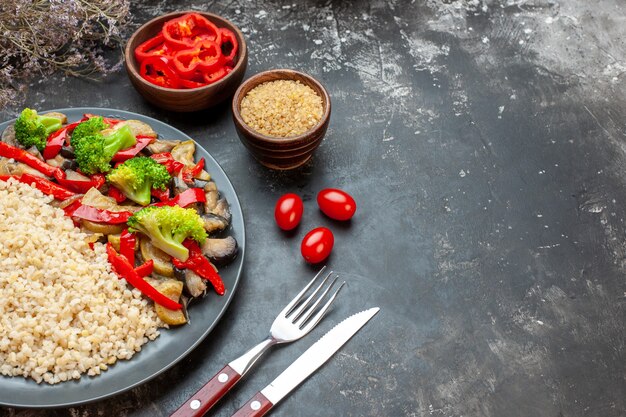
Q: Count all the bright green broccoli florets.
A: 4